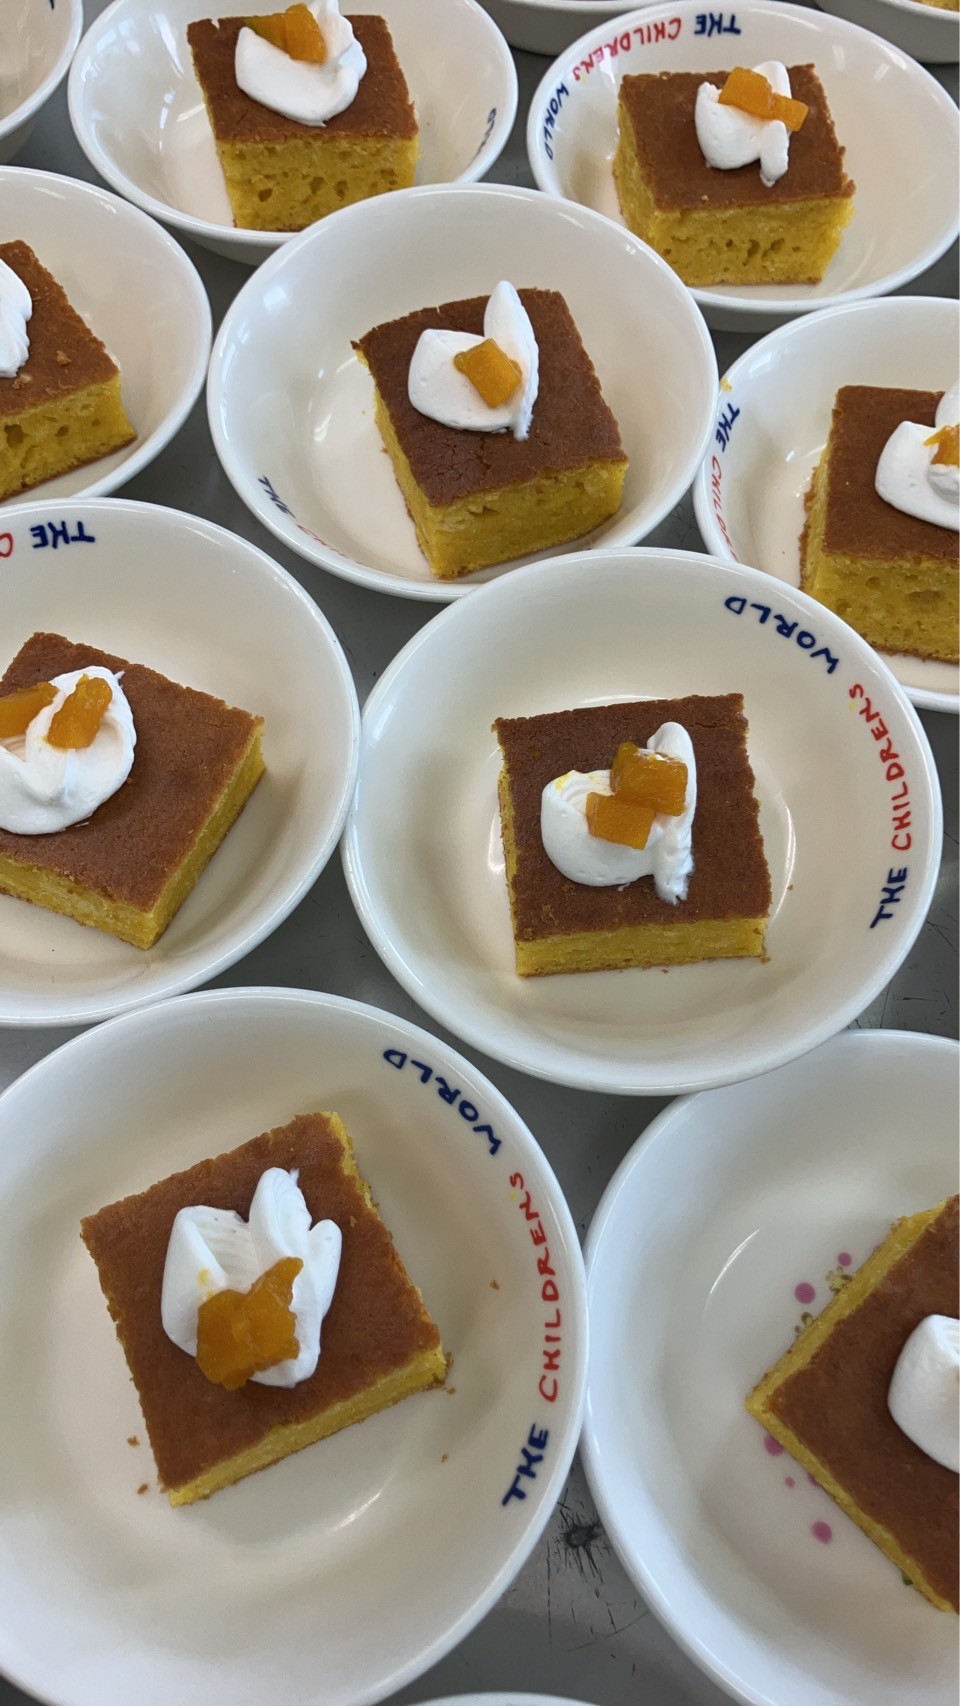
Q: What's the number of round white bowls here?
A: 13